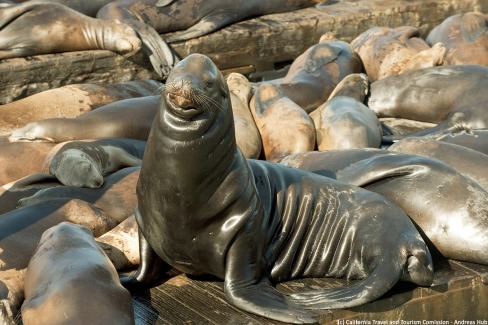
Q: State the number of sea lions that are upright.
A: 1